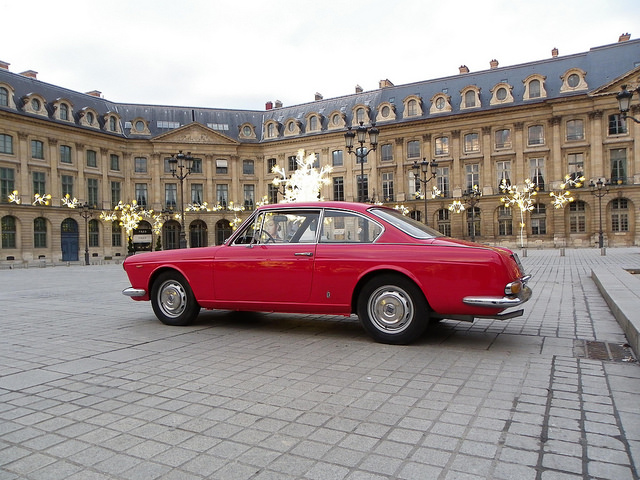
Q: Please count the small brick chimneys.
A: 12